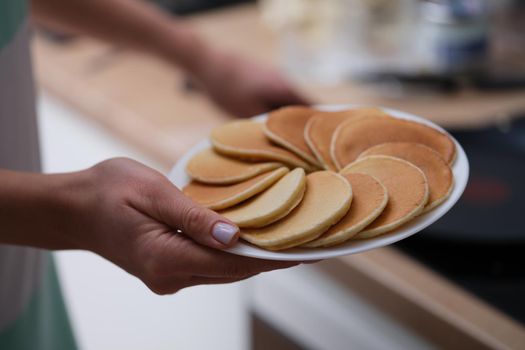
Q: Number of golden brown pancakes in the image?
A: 11